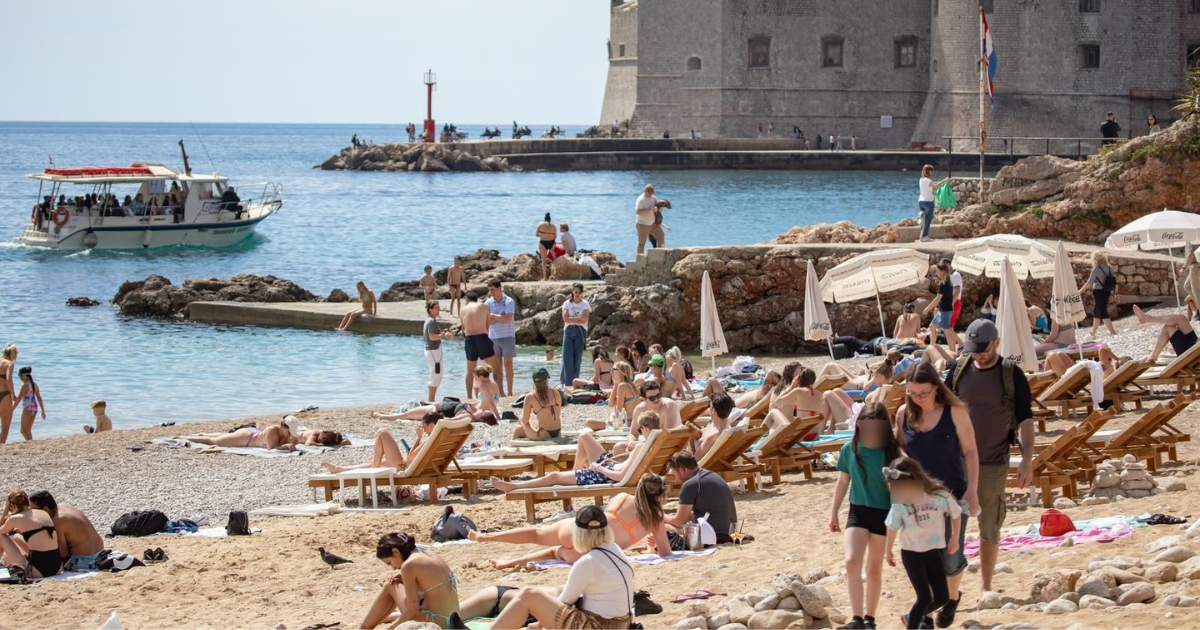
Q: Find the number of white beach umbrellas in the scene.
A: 7